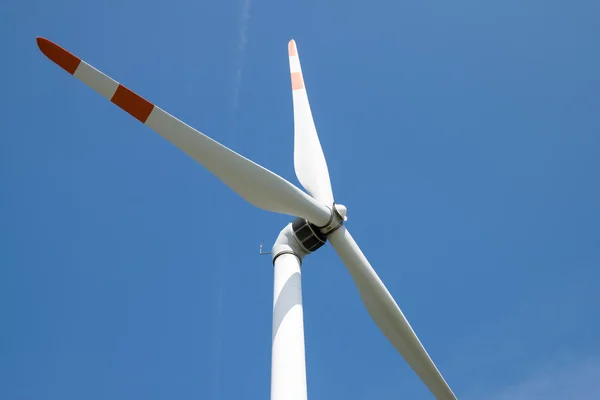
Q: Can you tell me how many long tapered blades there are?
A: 3